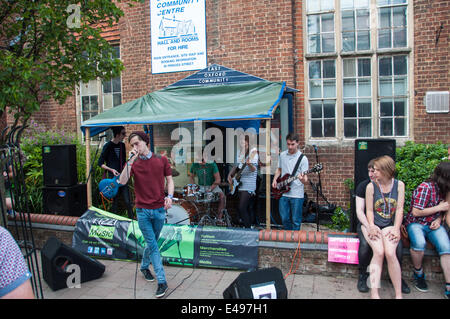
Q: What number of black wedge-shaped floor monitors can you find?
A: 2